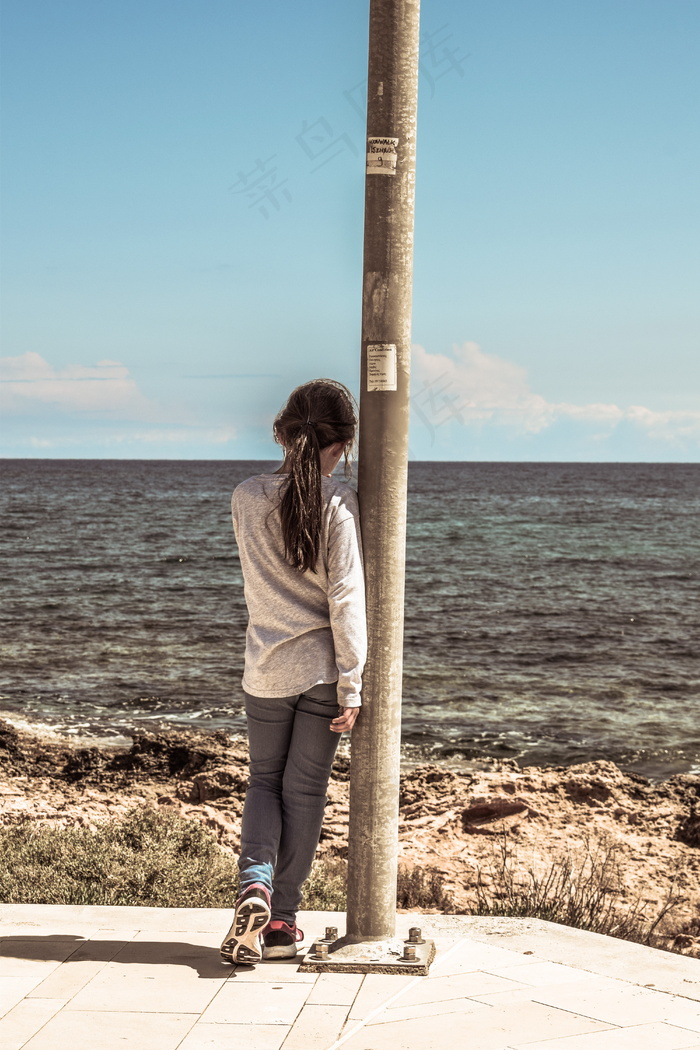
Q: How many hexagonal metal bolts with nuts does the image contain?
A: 4